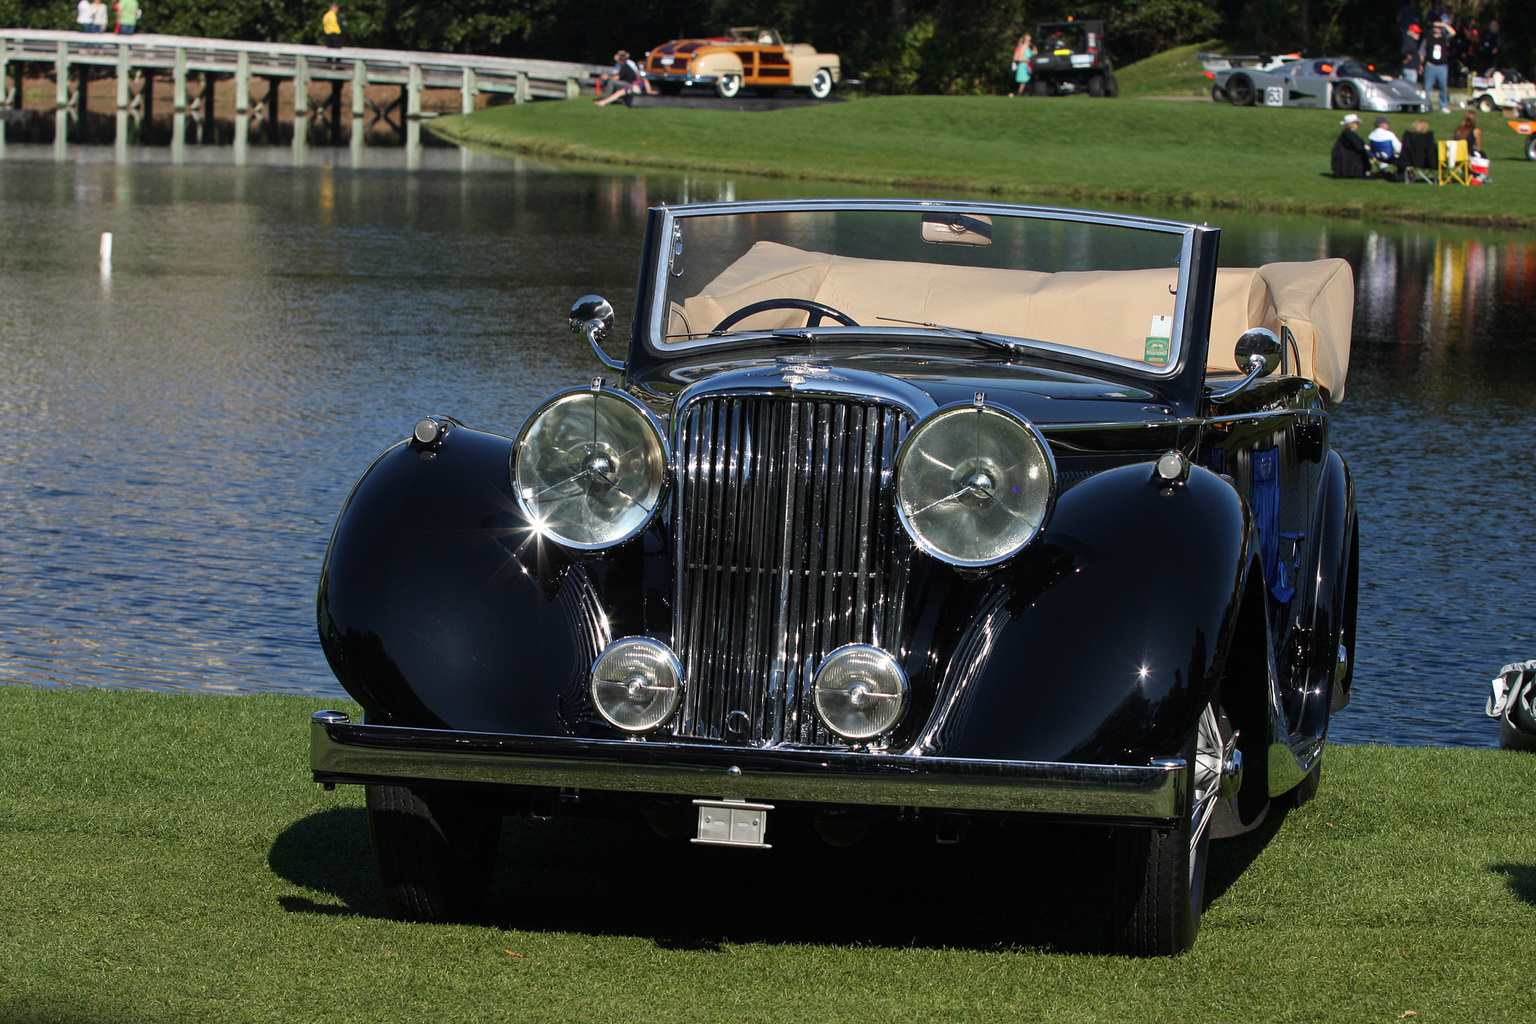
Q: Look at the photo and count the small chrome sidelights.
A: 2